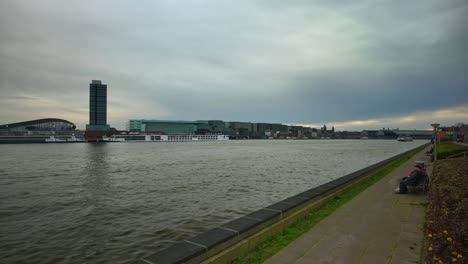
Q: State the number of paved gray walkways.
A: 1